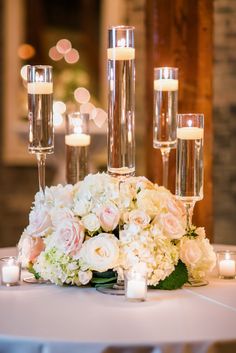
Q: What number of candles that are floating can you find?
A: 5